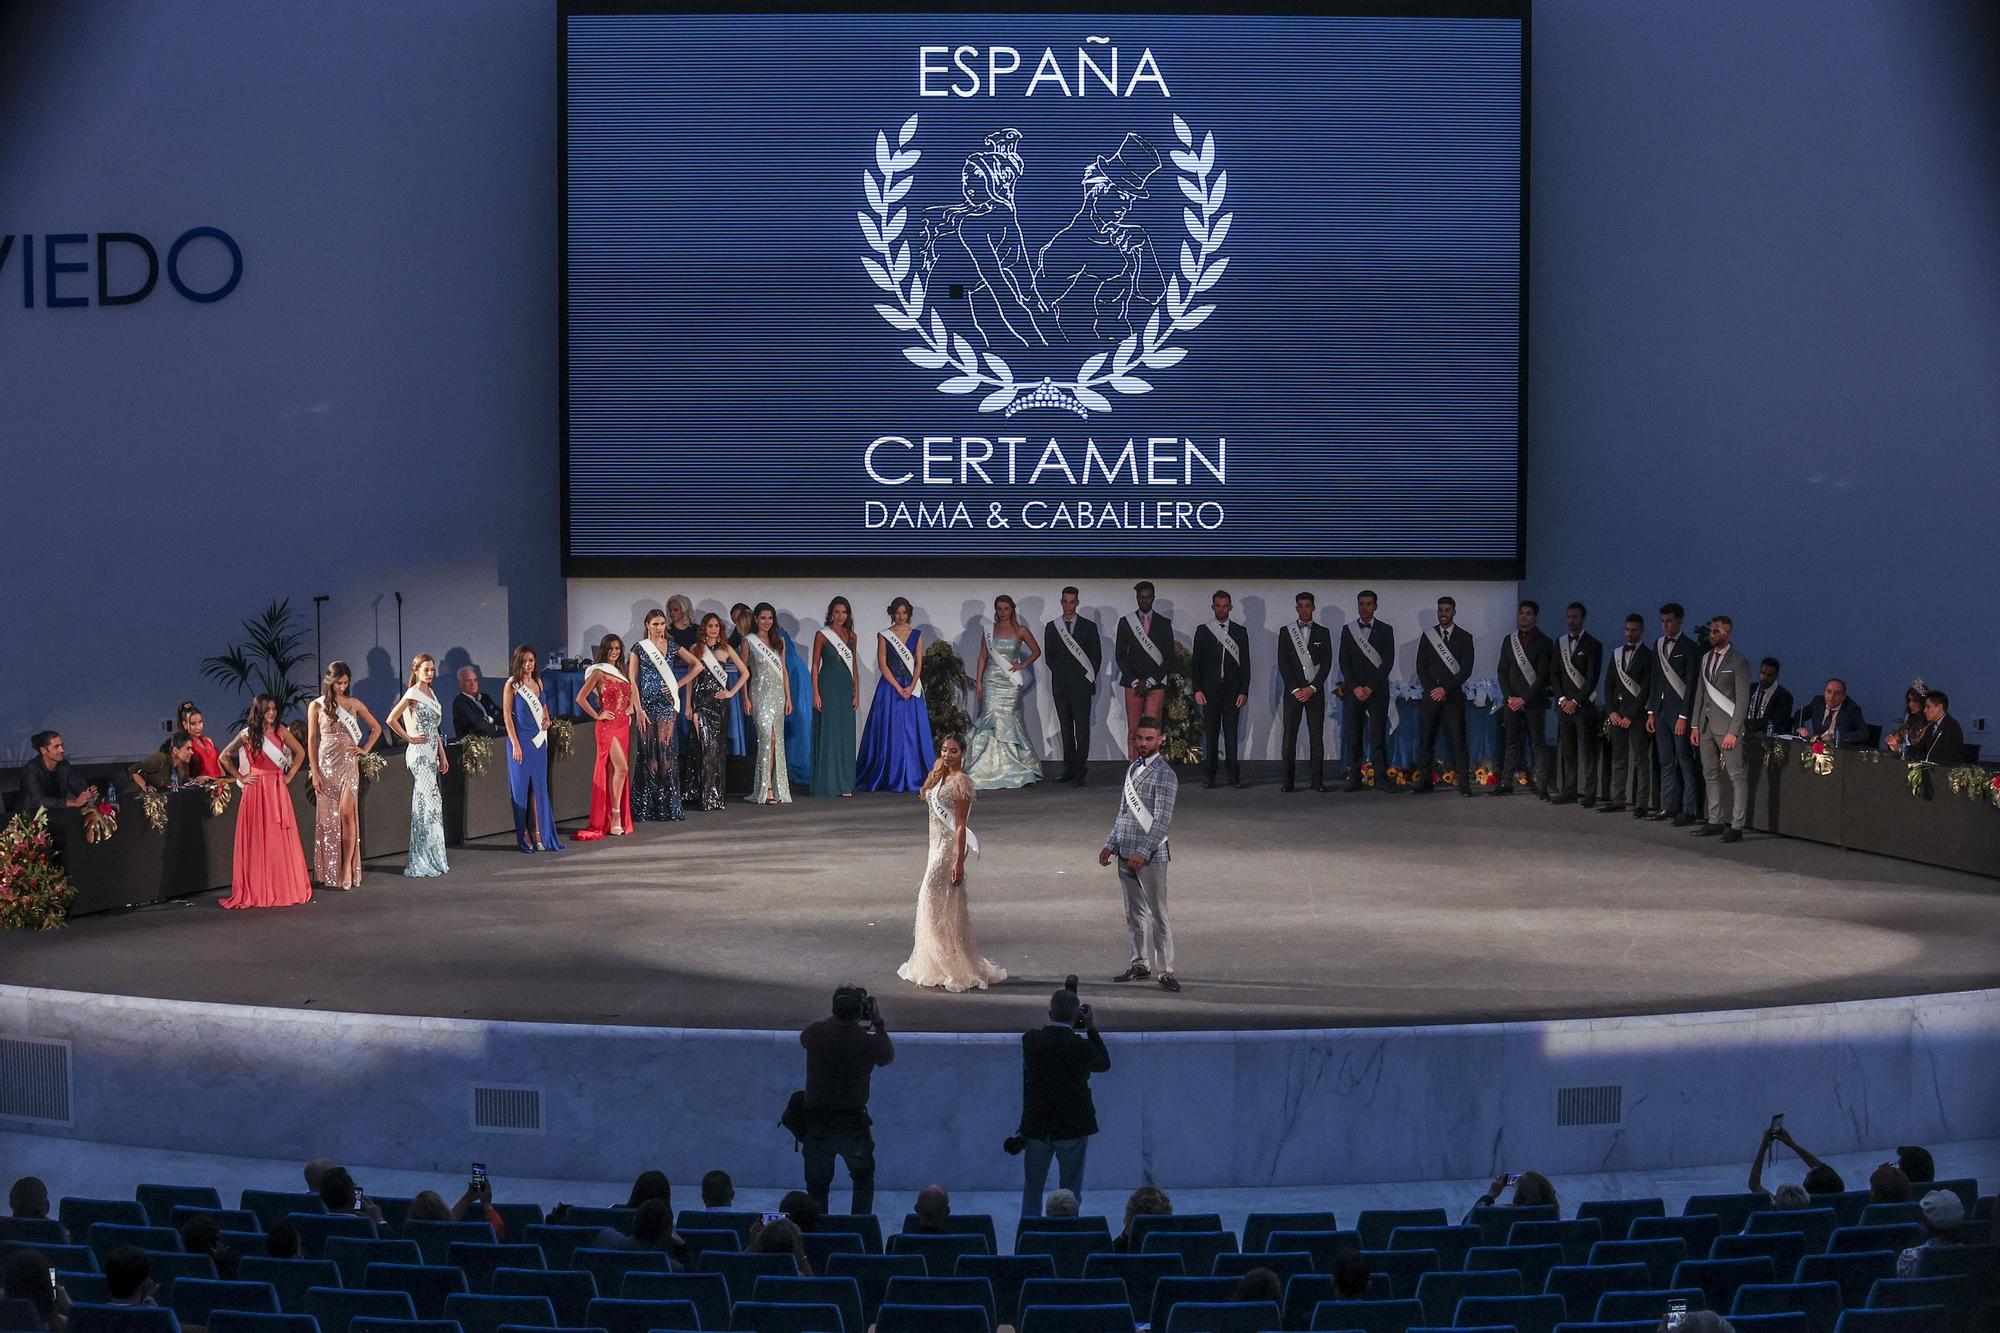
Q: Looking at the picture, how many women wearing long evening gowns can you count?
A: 12